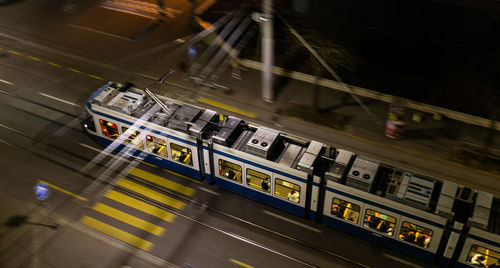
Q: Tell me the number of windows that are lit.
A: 11